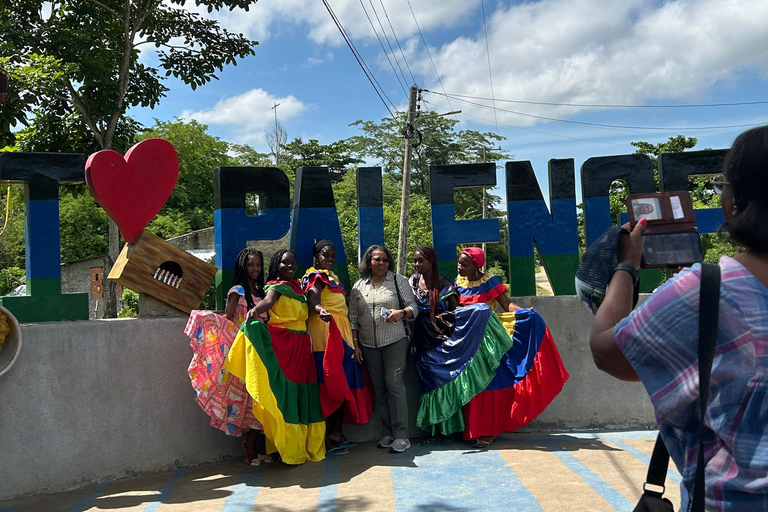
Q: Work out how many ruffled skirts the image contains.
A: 5